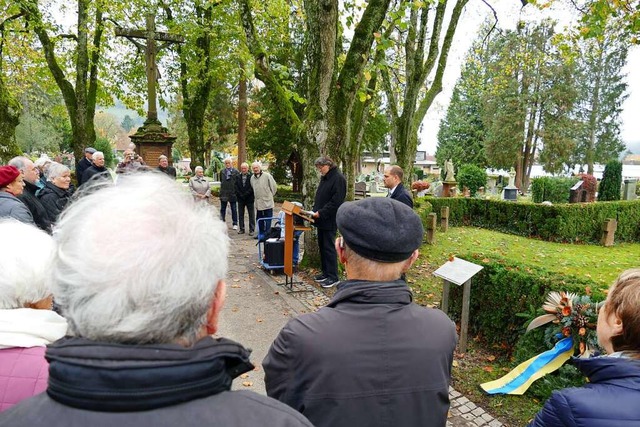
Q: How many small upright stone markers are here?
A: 3